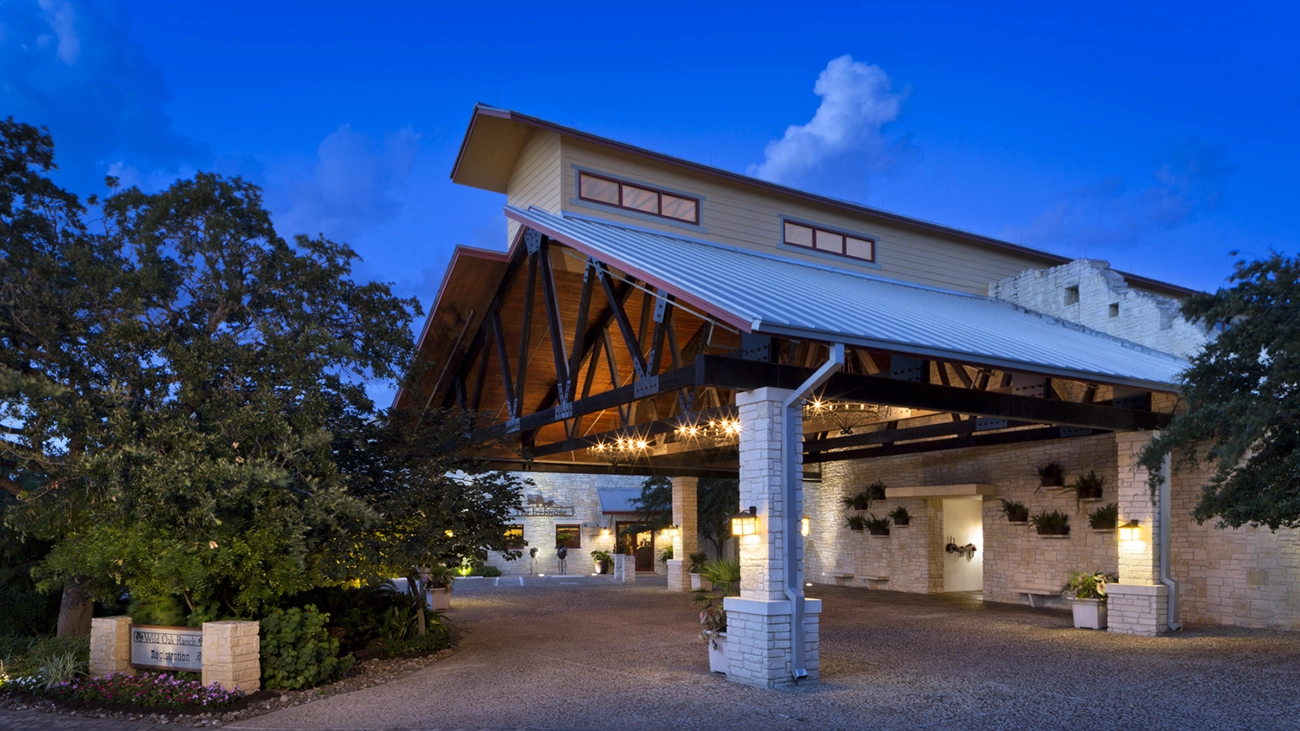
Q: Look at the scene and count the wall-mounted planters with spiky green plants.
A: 10